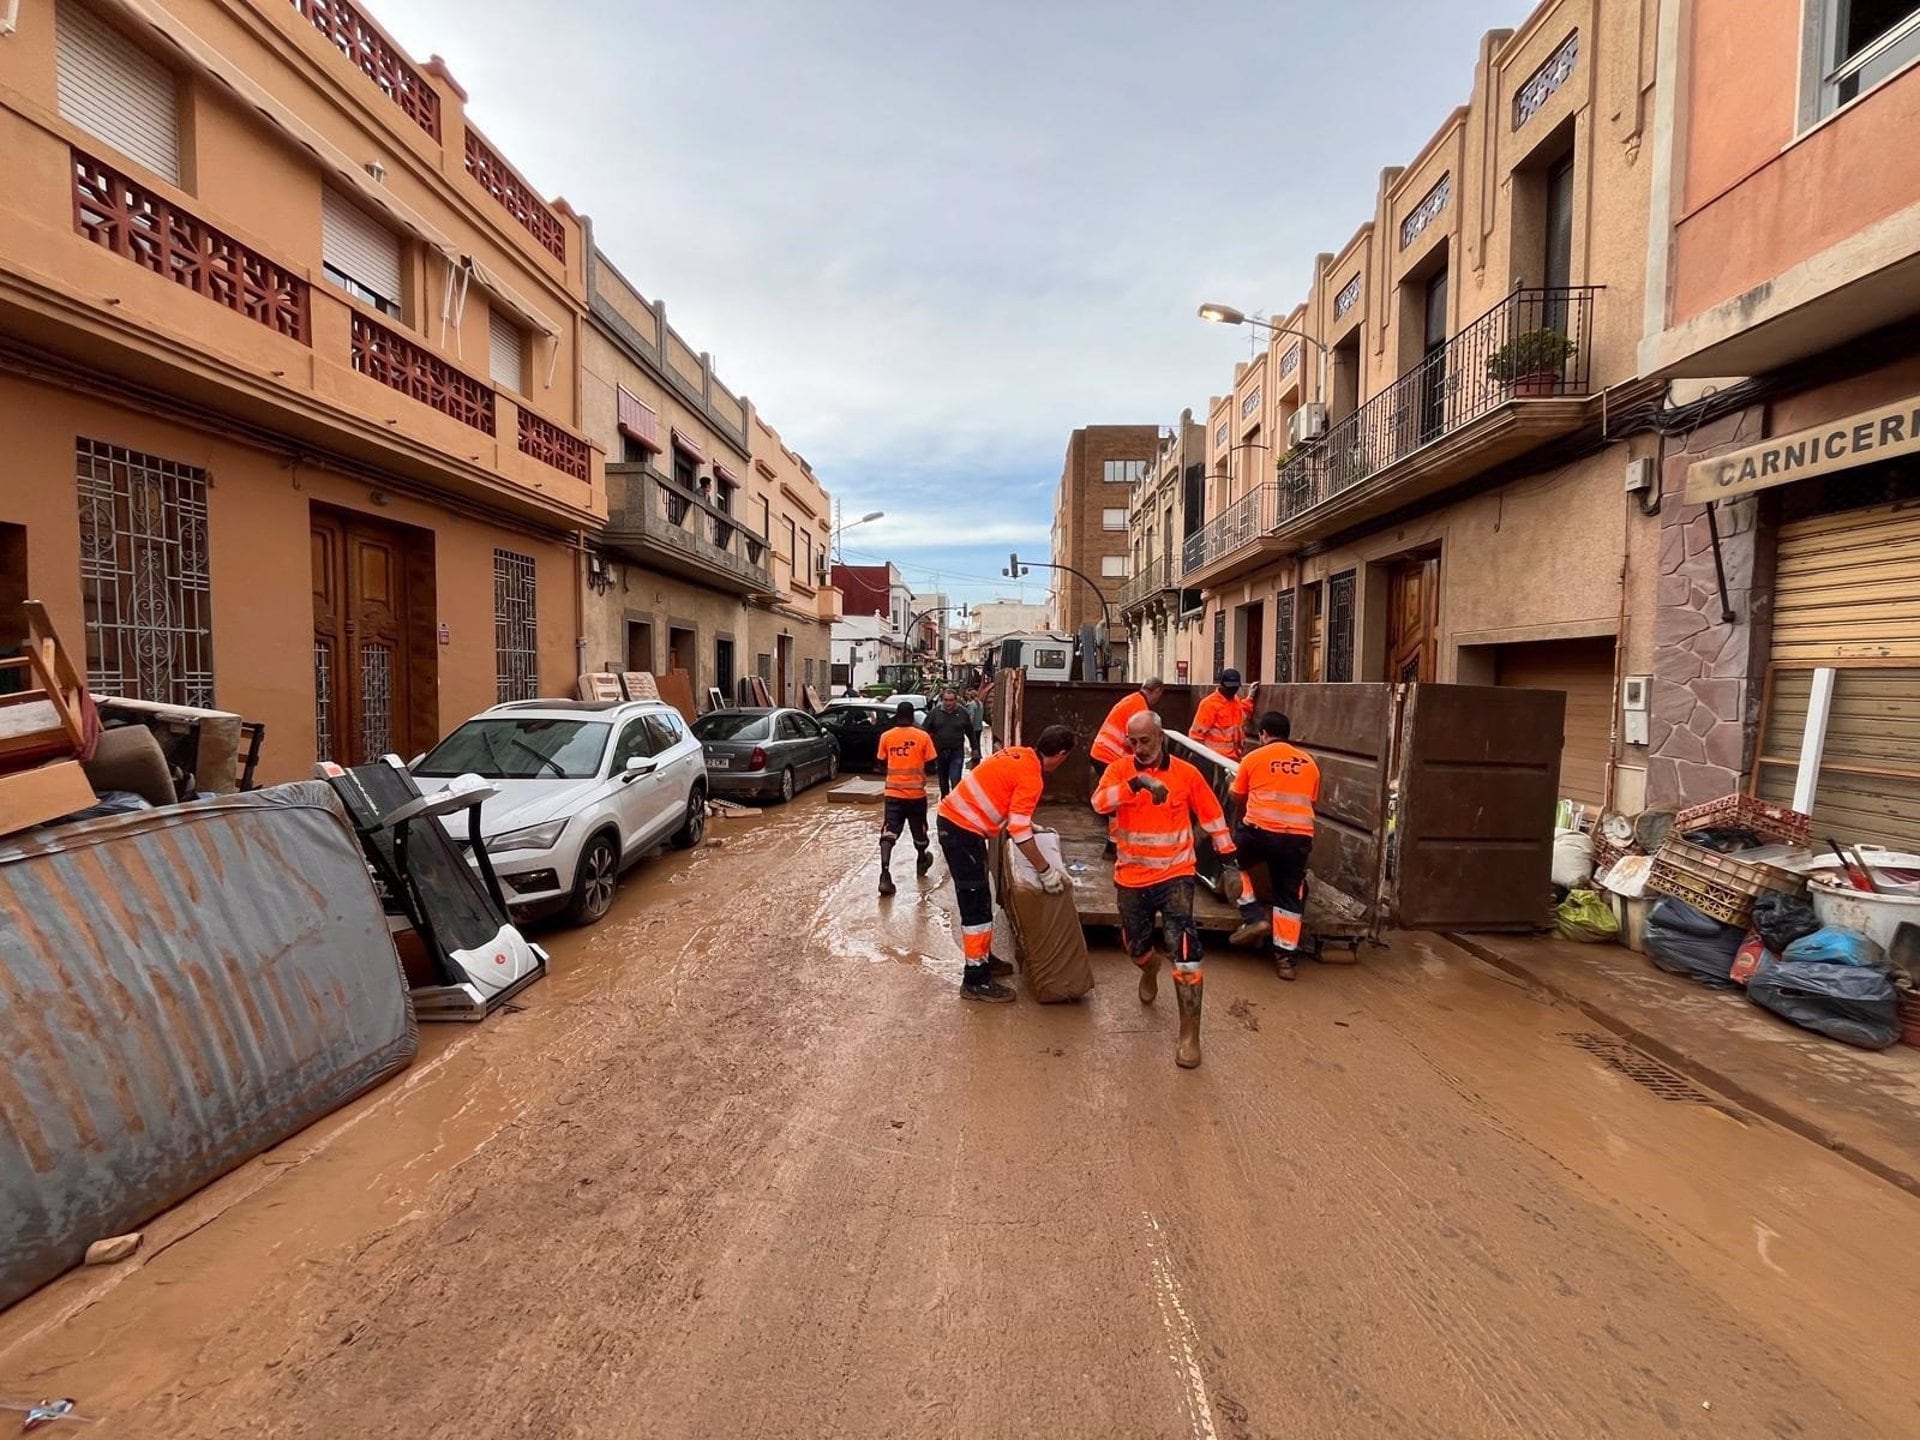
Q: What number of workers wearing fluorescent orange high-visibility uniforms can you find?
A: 6